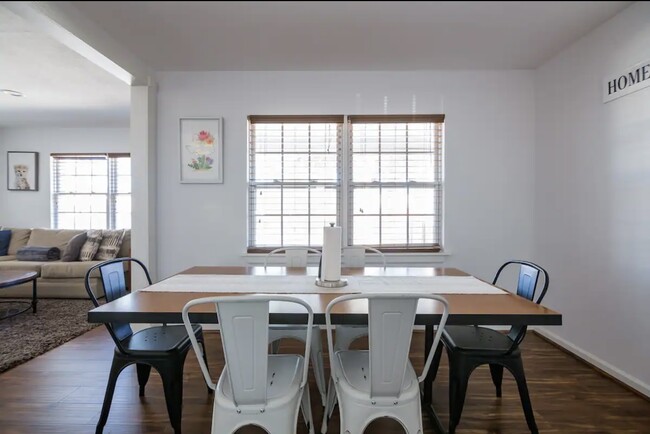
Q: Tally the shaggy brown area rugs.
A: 1